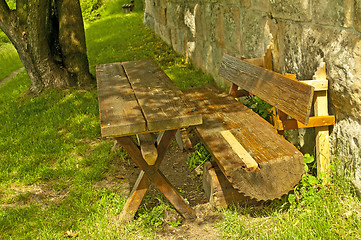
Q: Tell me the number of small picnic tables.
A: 1